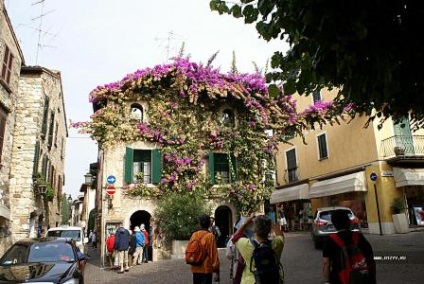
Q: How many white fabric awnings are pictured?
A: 3